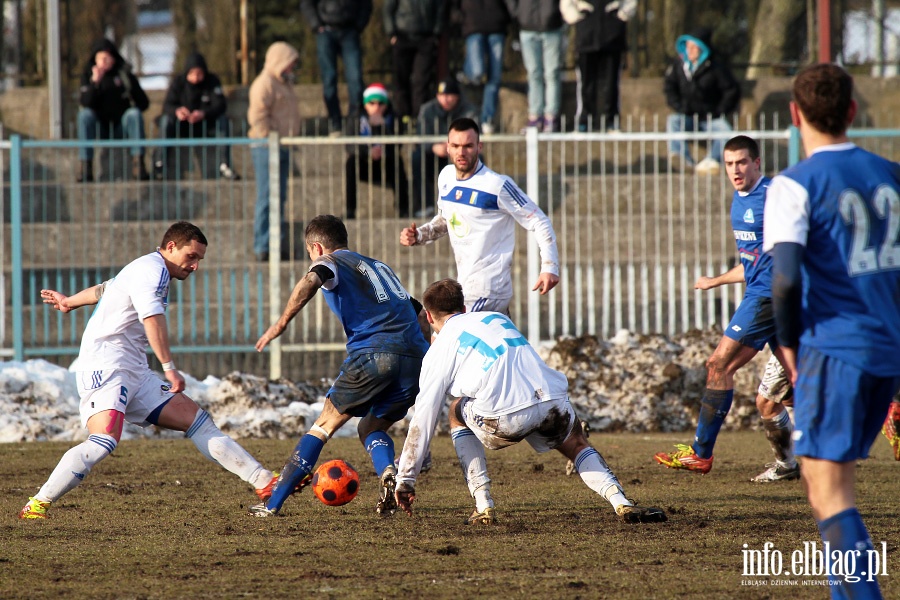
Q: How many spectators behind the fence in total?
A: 11